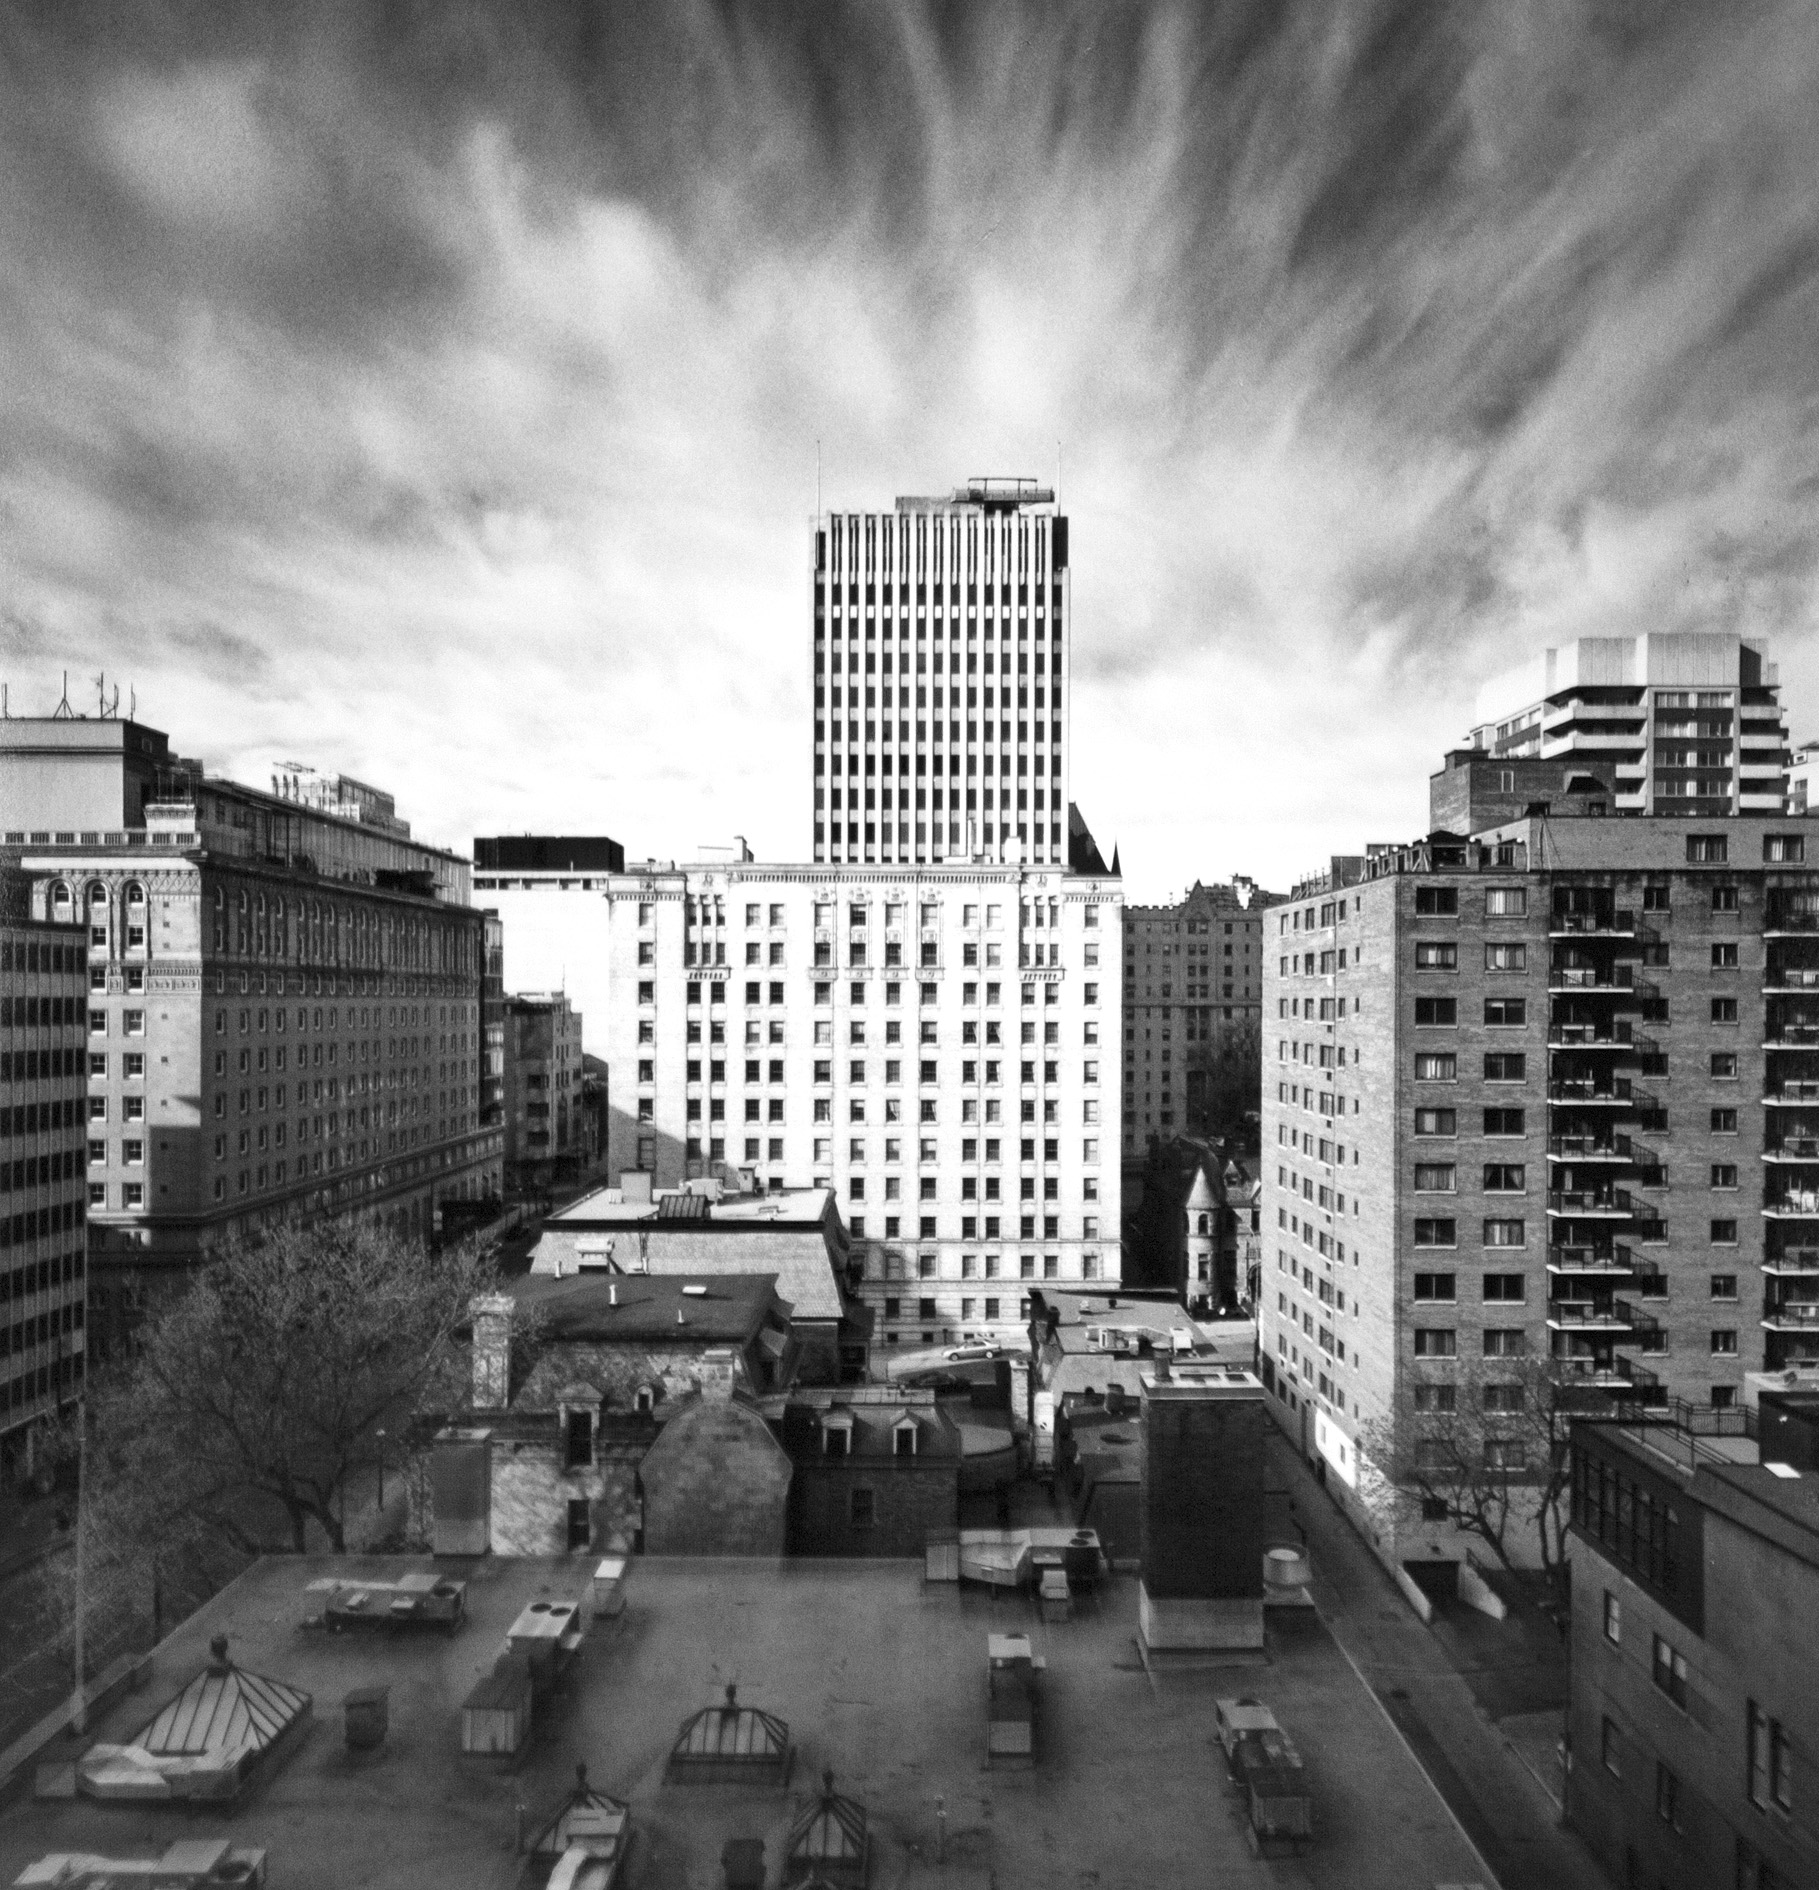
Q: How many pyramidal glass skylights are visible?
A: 4